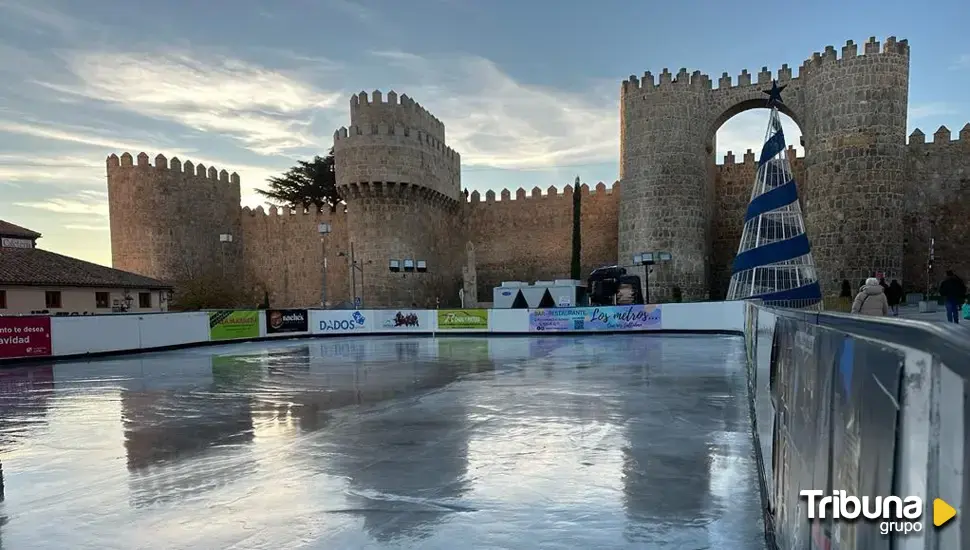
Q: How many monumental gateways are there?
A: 1